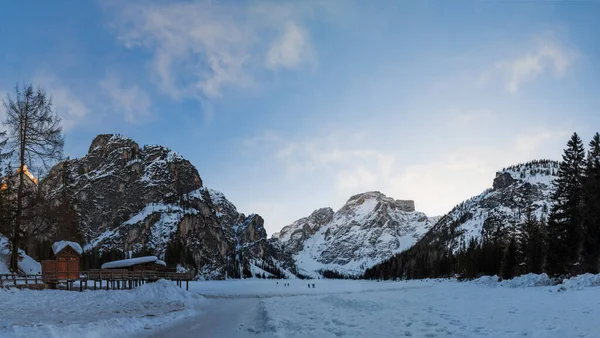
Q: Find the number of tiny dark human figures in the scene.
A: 5